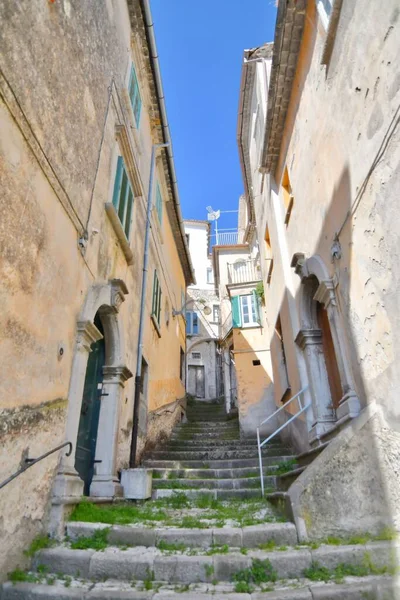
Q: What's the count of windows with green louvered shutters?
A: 5